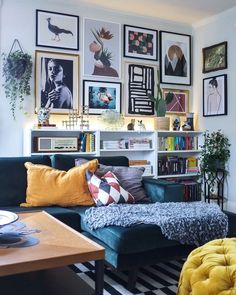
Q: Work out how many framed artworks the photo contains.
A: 10